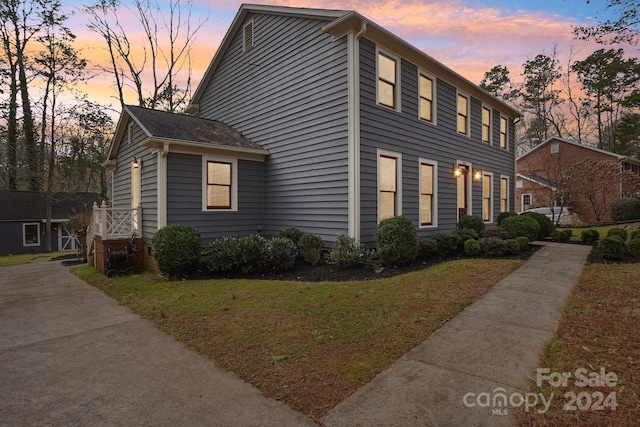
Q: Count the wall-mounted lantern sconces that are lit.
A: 3